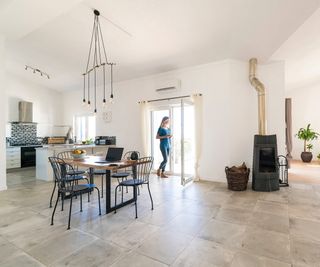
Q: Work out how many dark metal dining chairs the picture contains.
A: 6